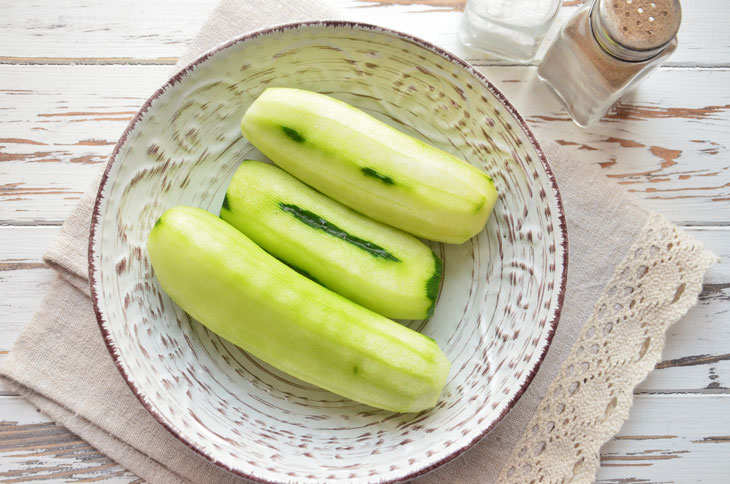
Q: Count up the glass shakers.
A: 2